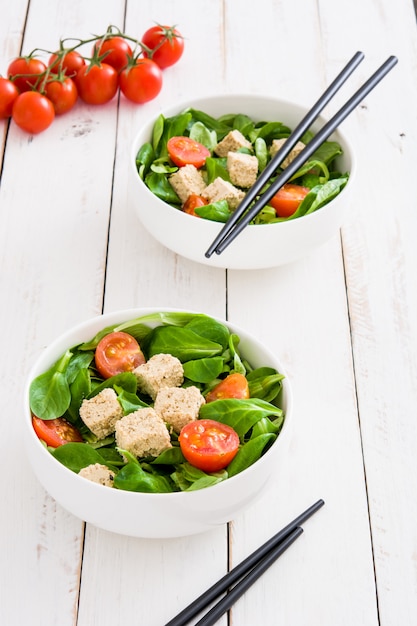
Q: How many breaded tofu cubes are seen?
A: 10